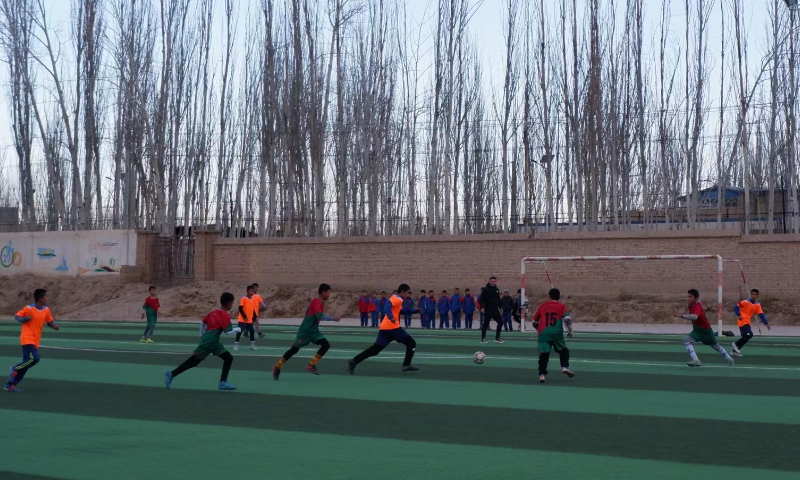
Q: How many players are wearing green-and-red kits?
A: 5